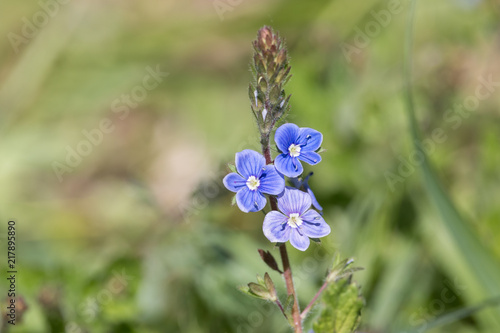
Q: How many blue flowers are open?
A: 3